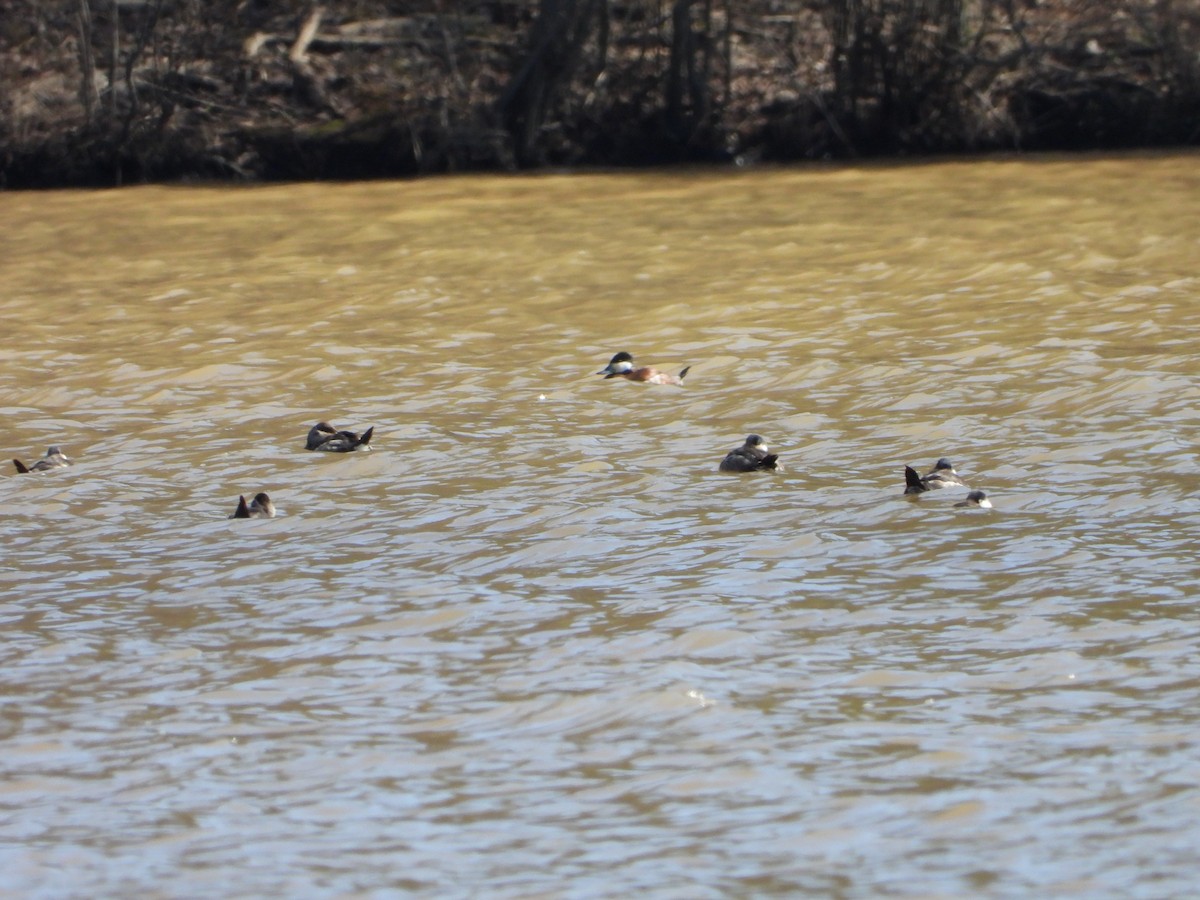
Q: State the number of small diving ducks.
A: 7